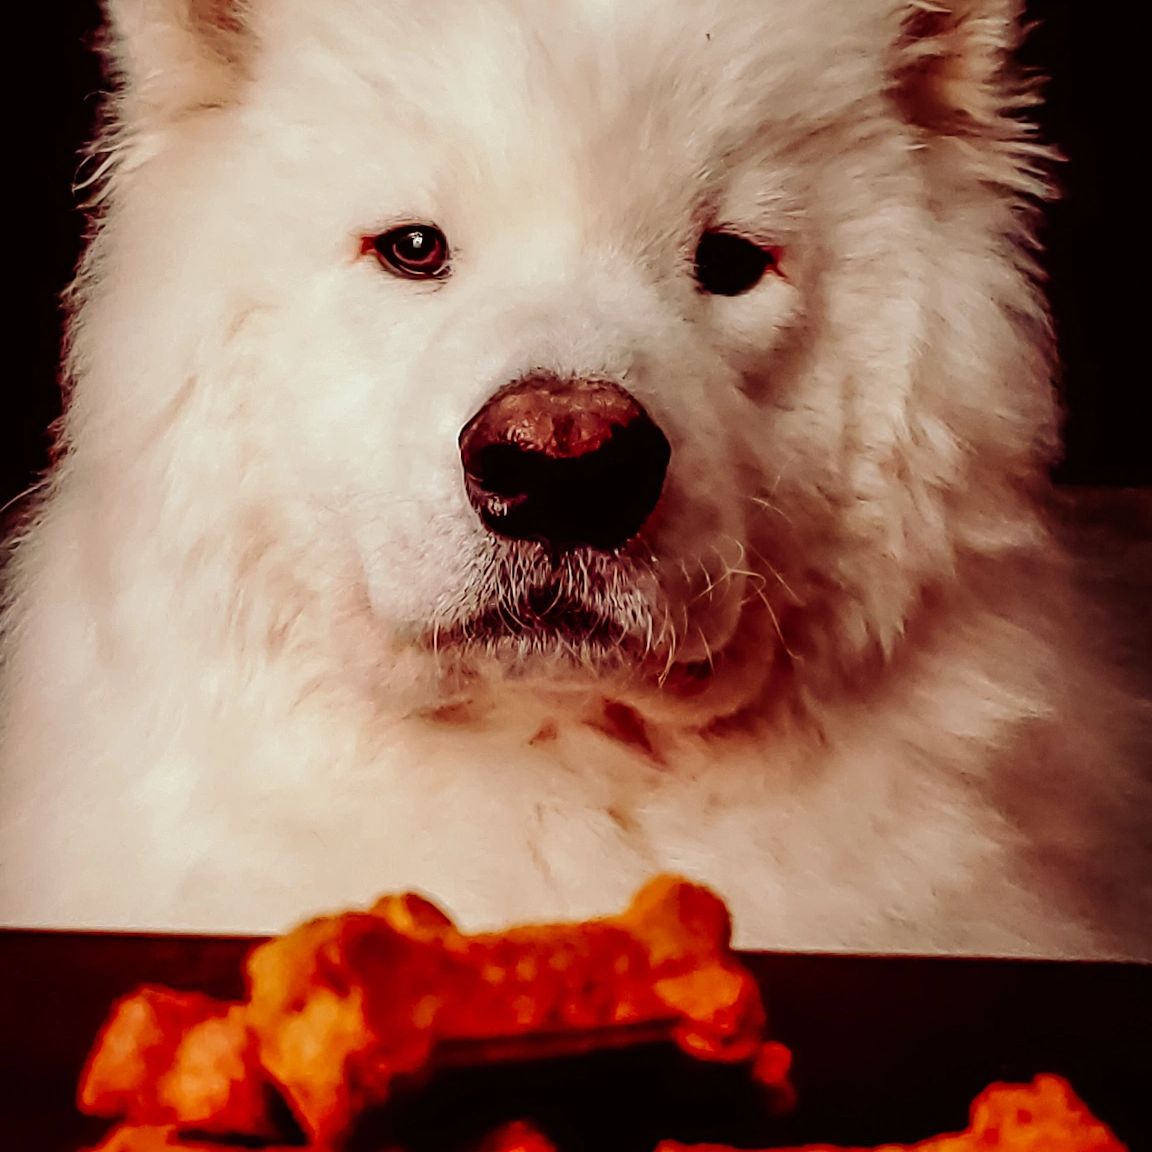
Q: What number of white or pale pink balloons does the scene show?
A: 0